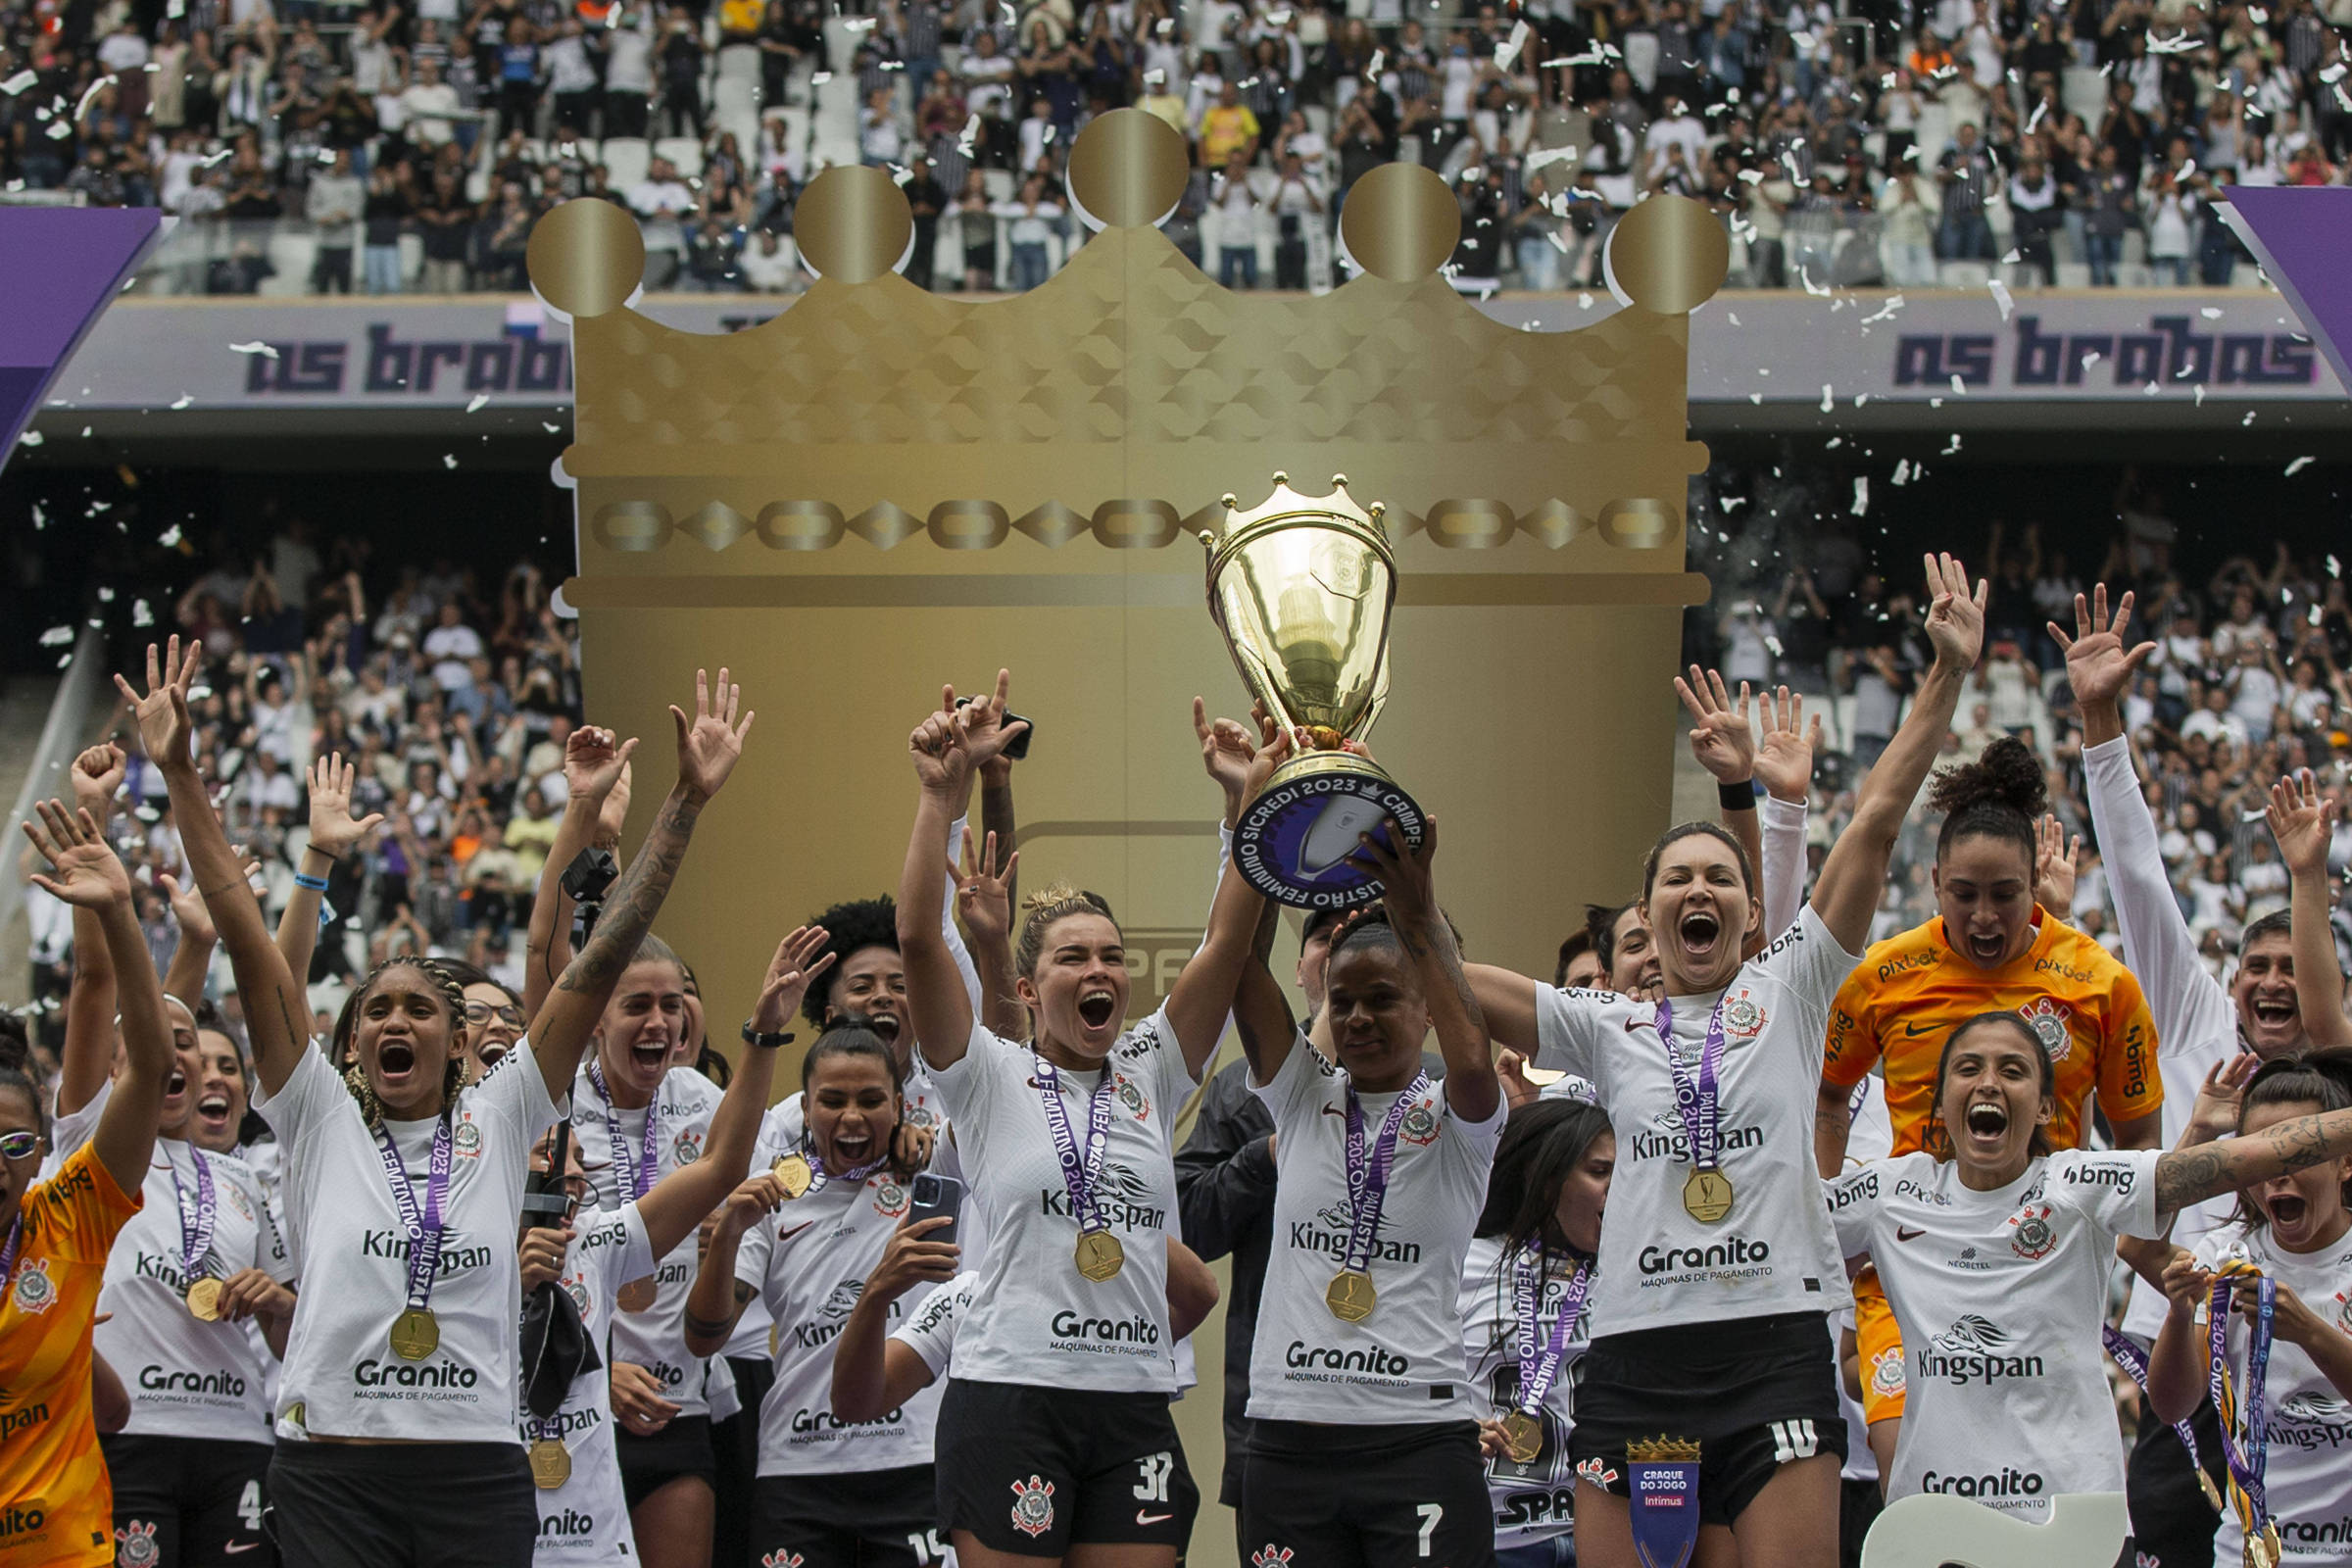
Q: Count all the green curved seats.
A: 0